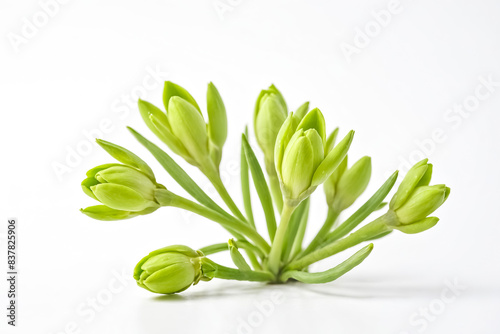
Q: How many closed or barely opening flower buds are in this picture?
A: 7